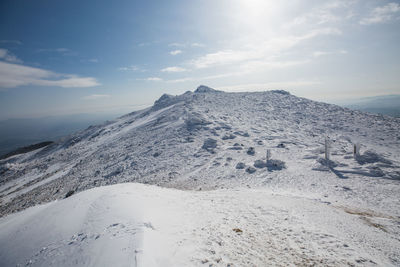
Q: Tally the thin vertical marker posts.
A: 3